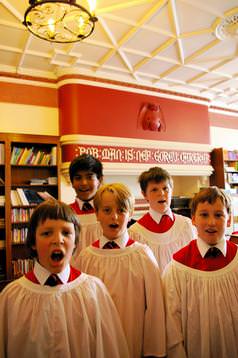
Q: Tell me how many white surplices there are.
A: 5